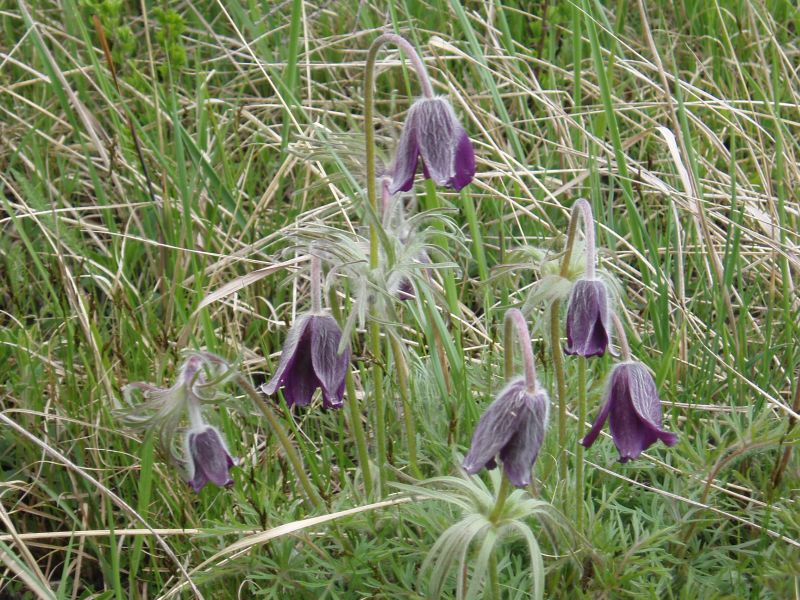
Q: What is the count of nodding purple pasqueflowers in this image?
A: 6